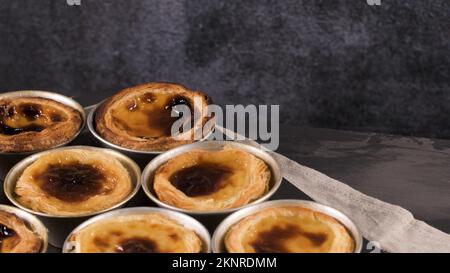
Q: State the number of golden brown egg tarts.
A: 7